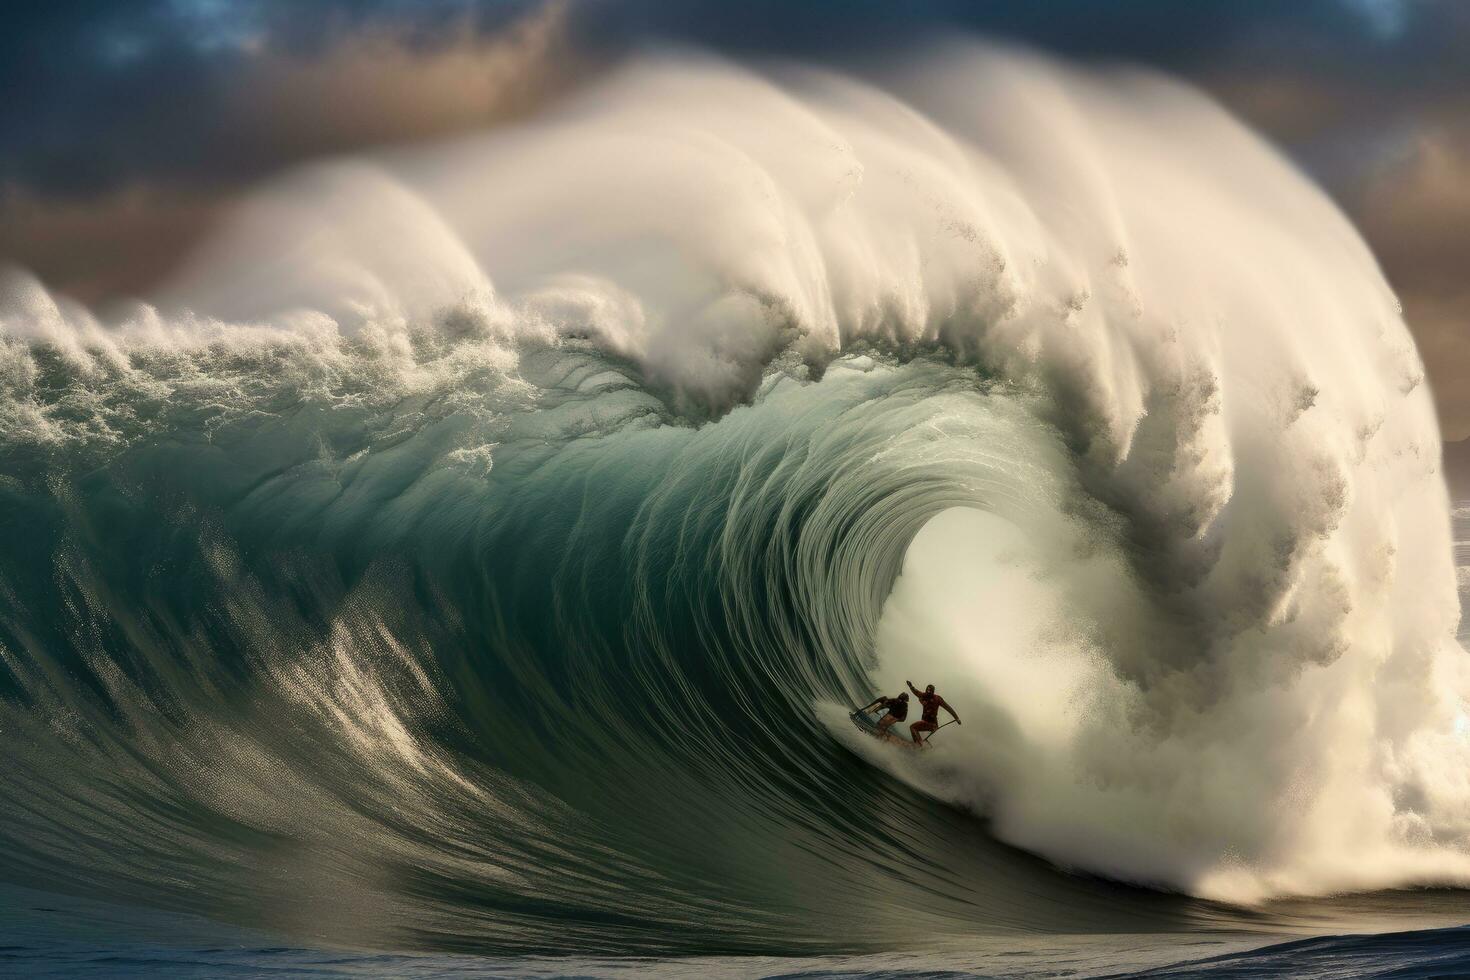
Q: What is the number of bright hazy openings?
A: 1